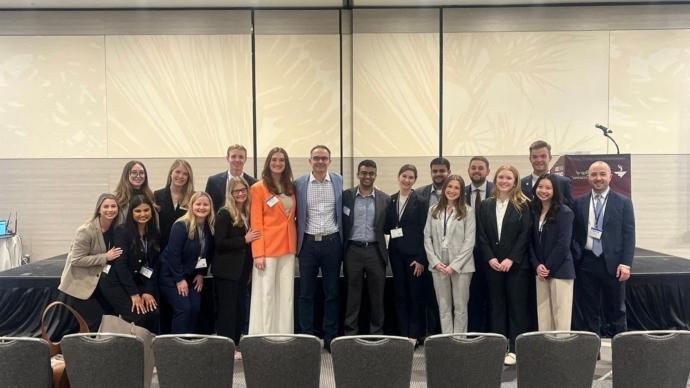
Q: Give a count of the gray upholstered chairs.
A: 8